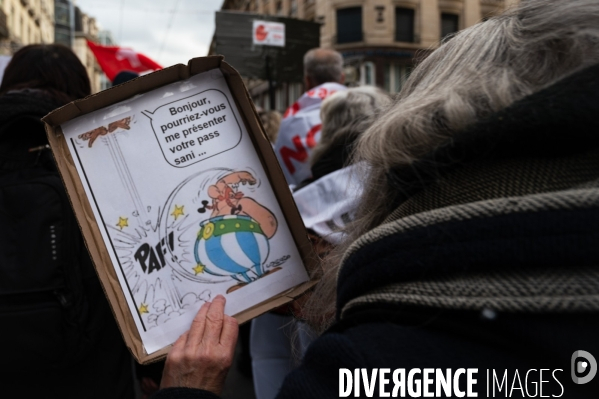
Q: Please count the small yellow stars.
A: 4